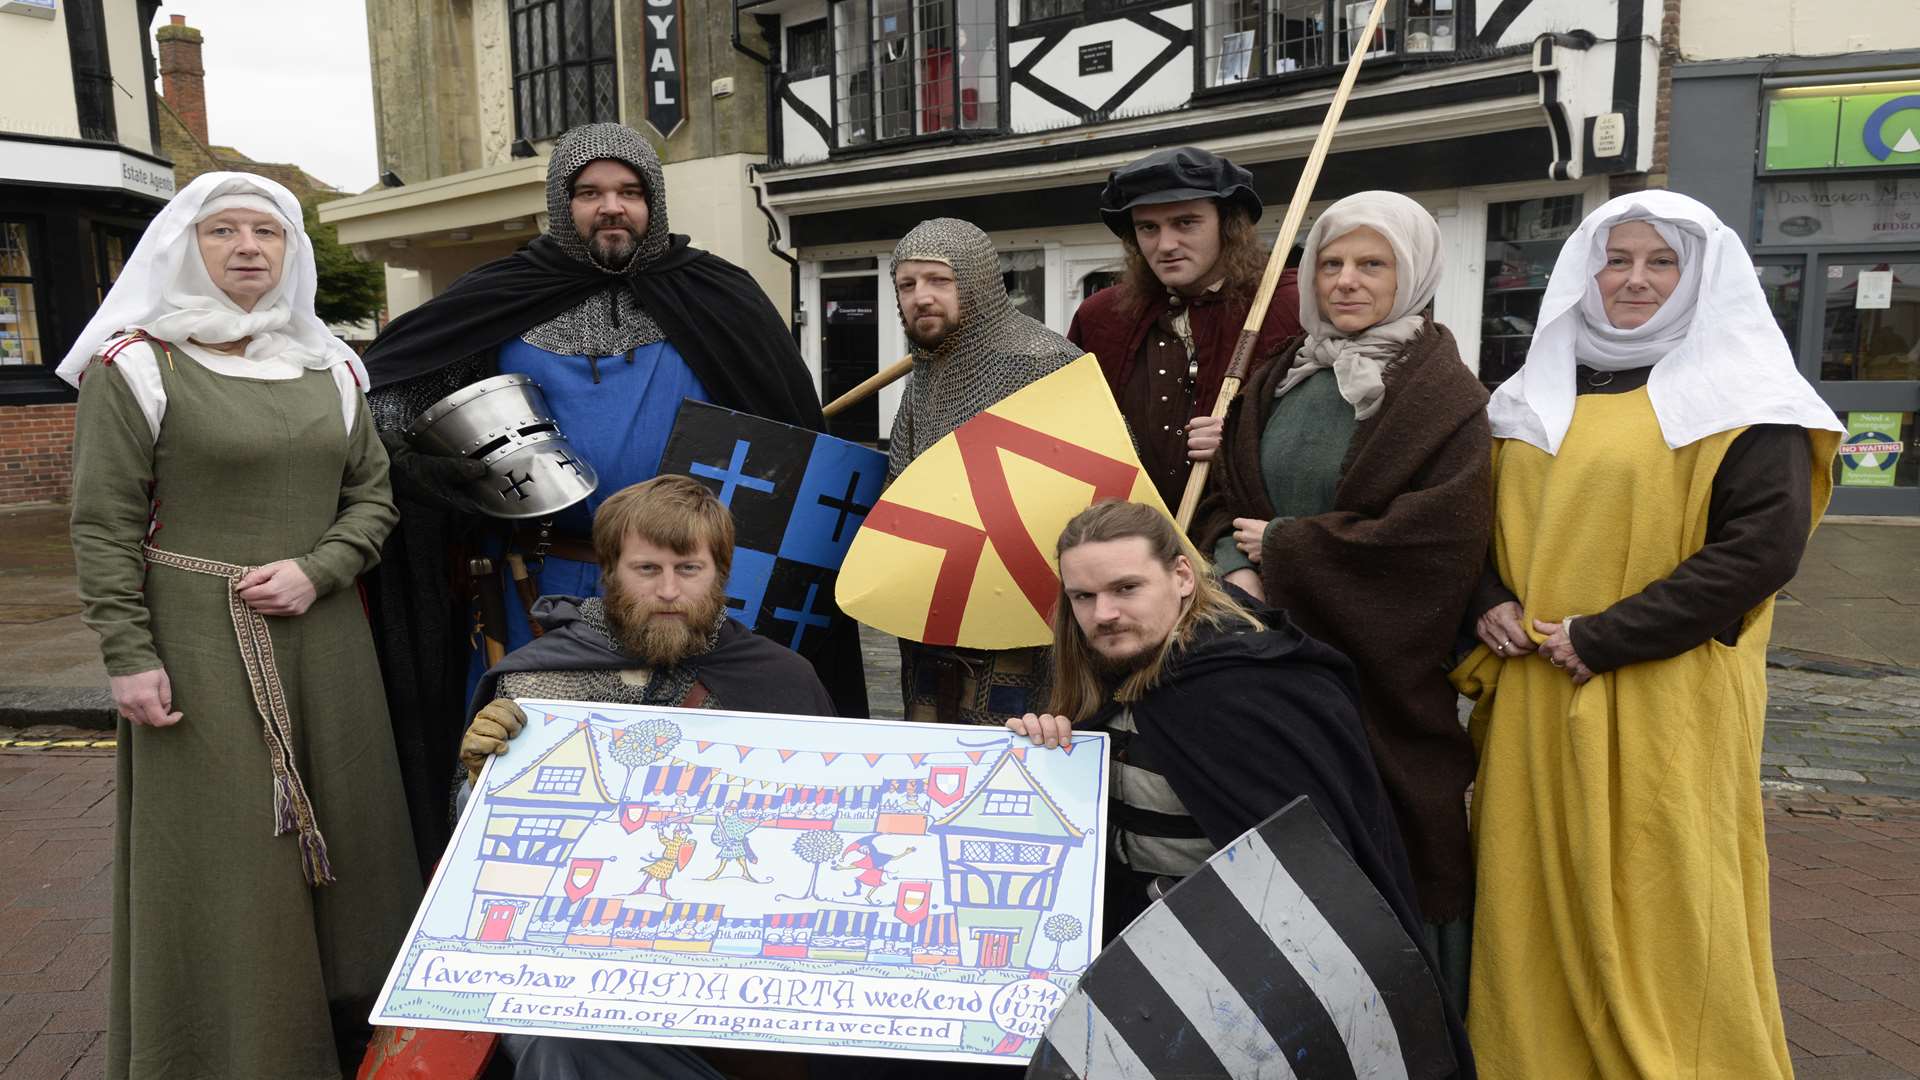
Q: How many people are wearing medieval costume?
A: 8